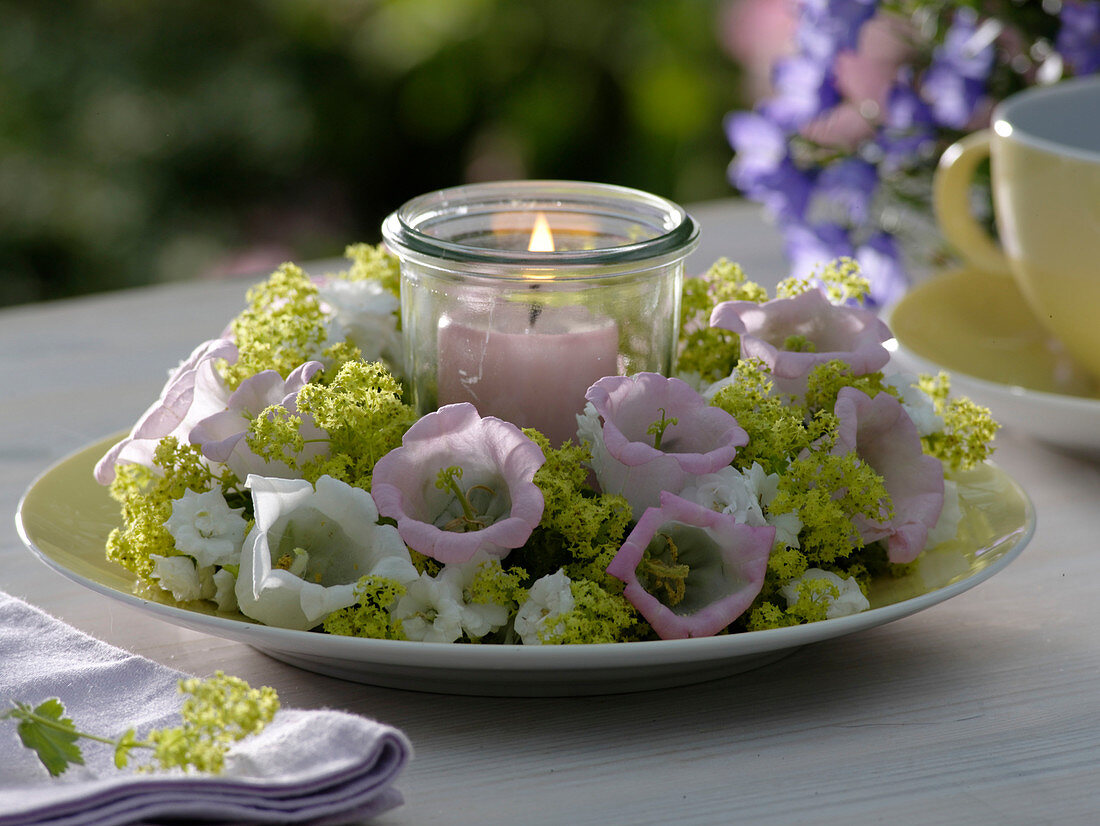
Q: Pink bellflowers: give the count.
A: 7